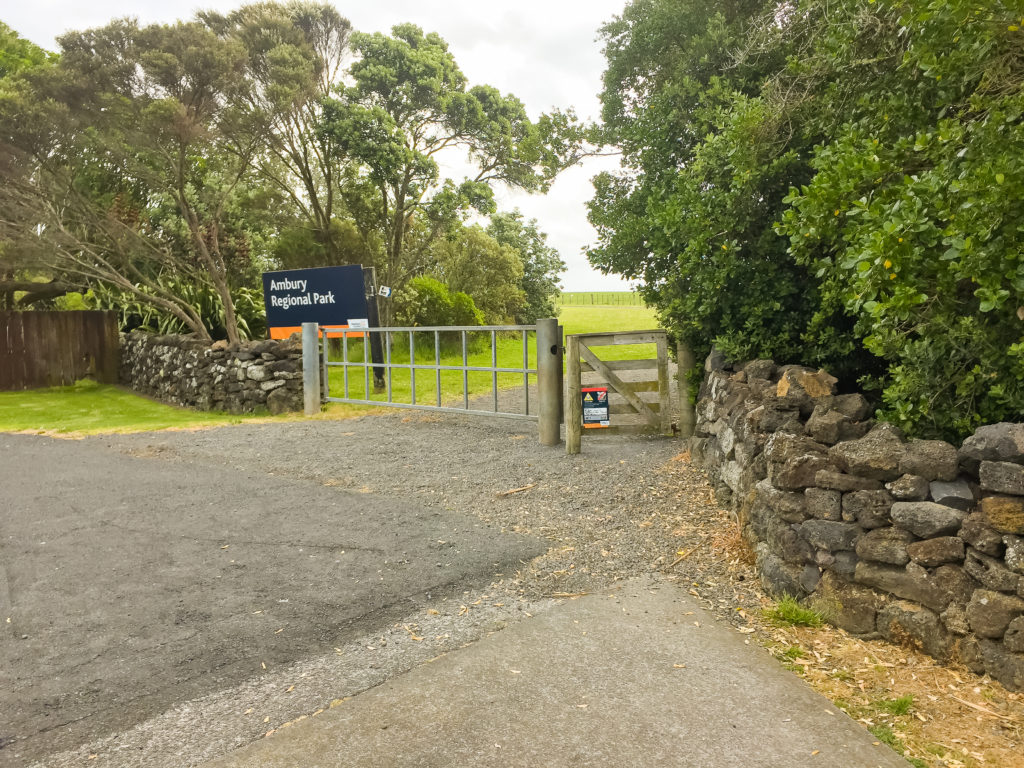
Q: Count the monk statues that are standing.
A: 0